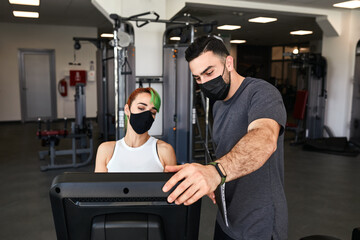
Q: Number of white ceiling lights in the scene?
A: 9